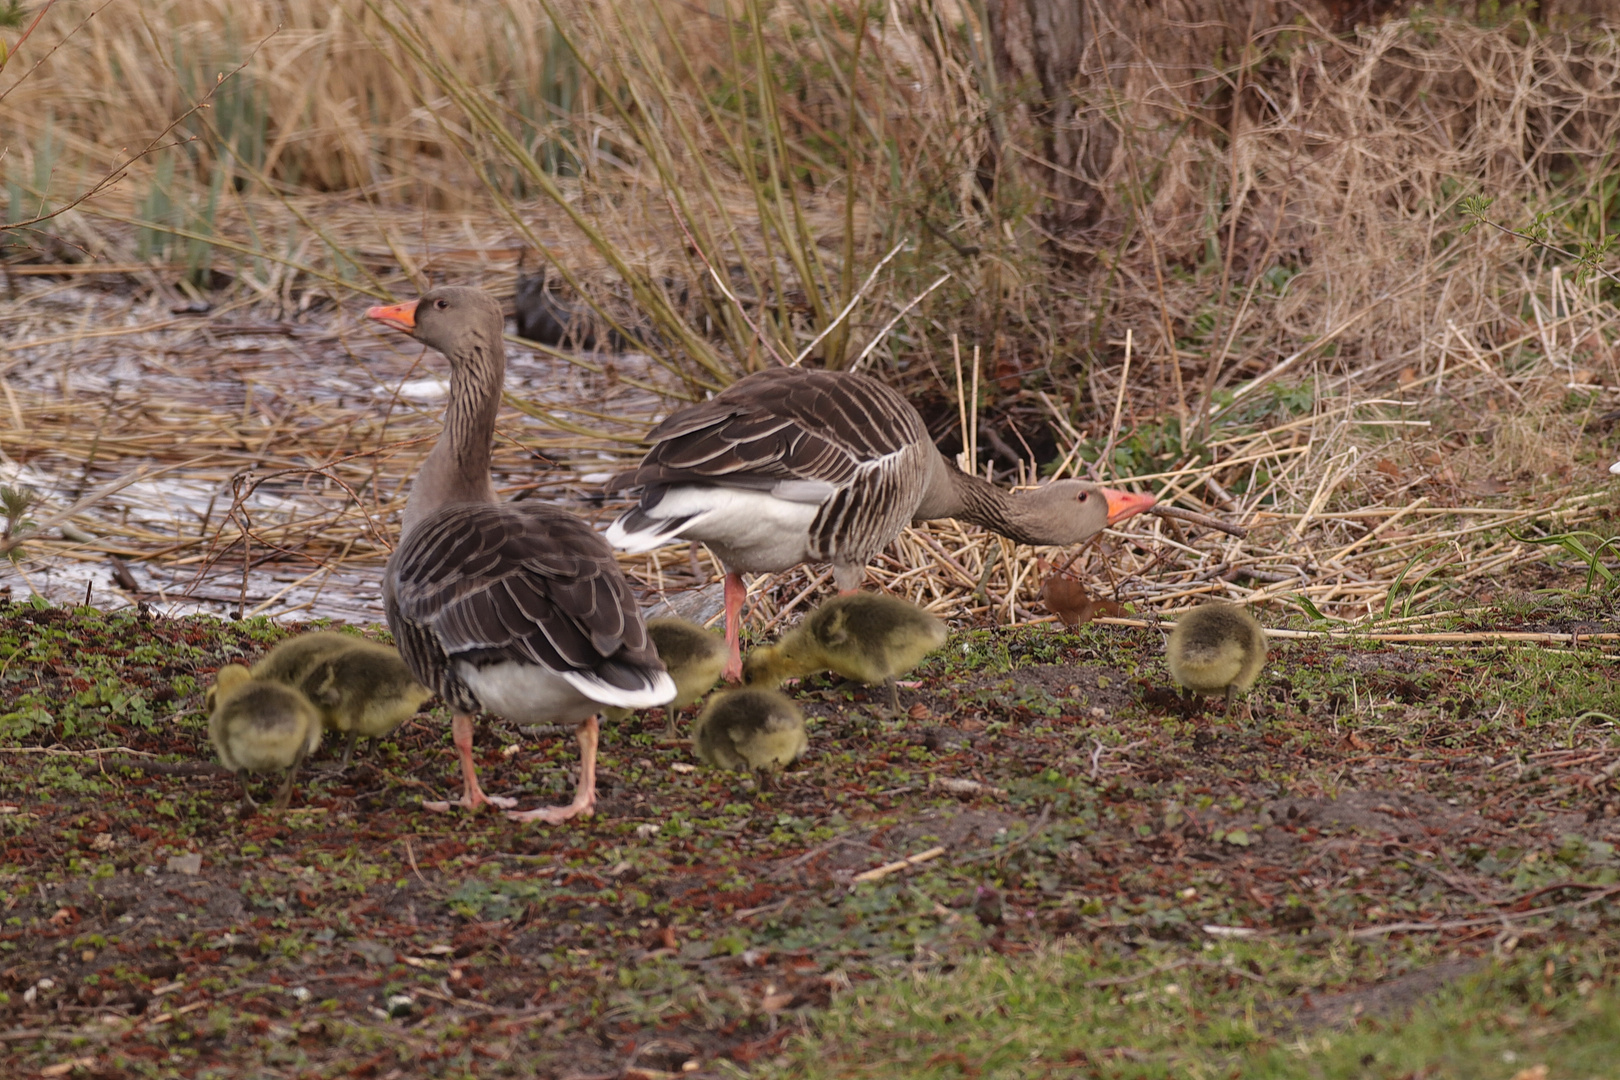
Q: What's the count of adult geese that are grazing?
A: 1